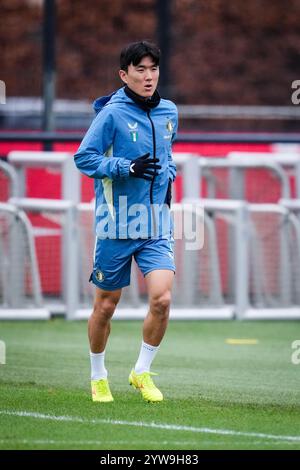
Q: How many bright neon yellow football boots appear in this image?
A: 2